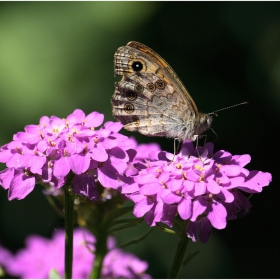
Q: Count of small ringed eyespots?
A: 5